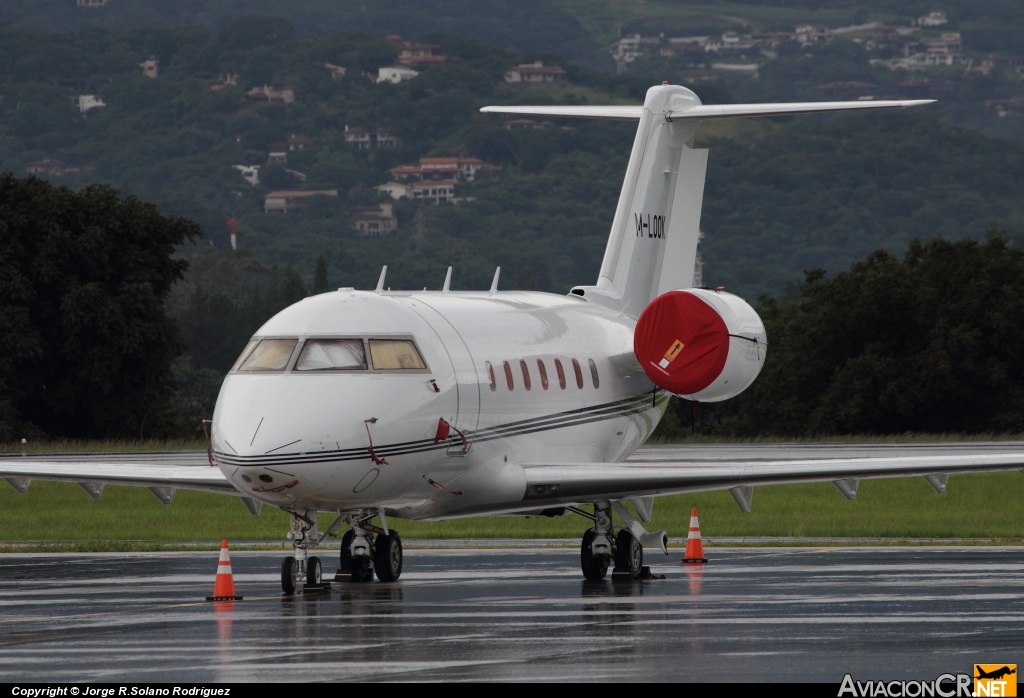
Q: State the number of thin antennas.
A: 3